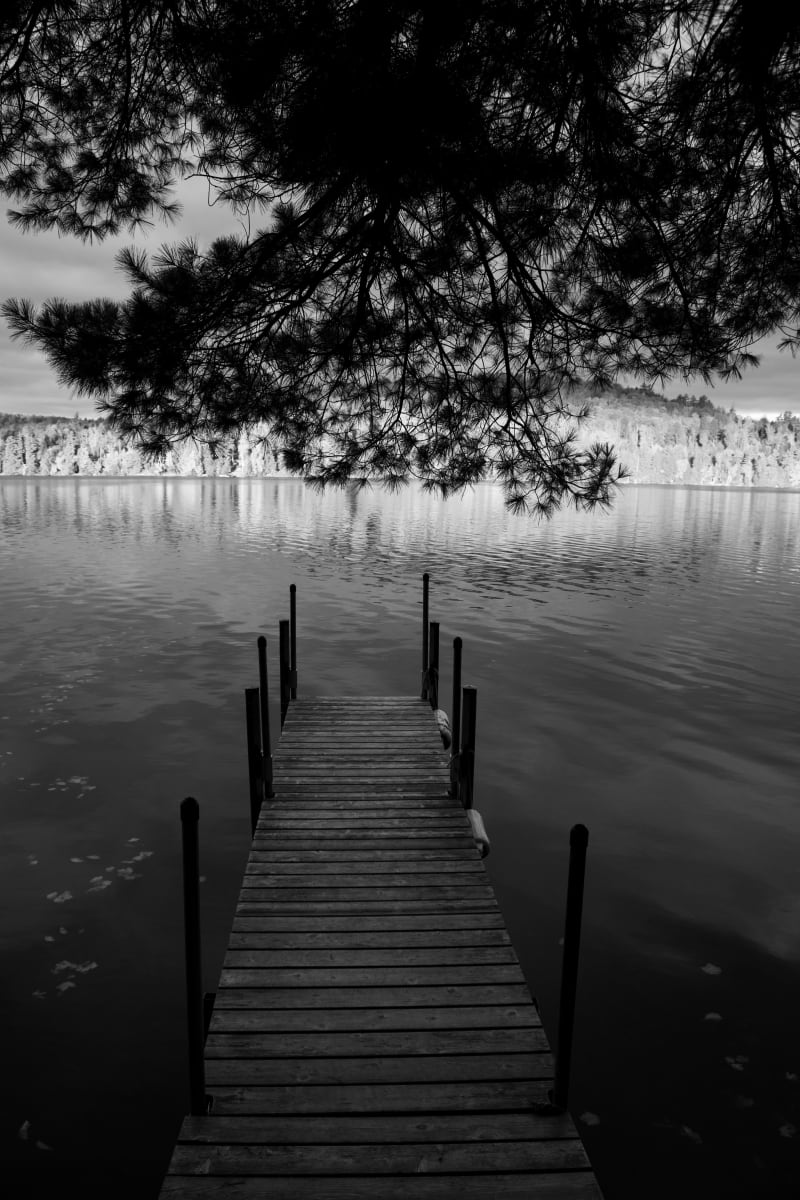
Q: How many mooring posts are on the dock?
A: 10